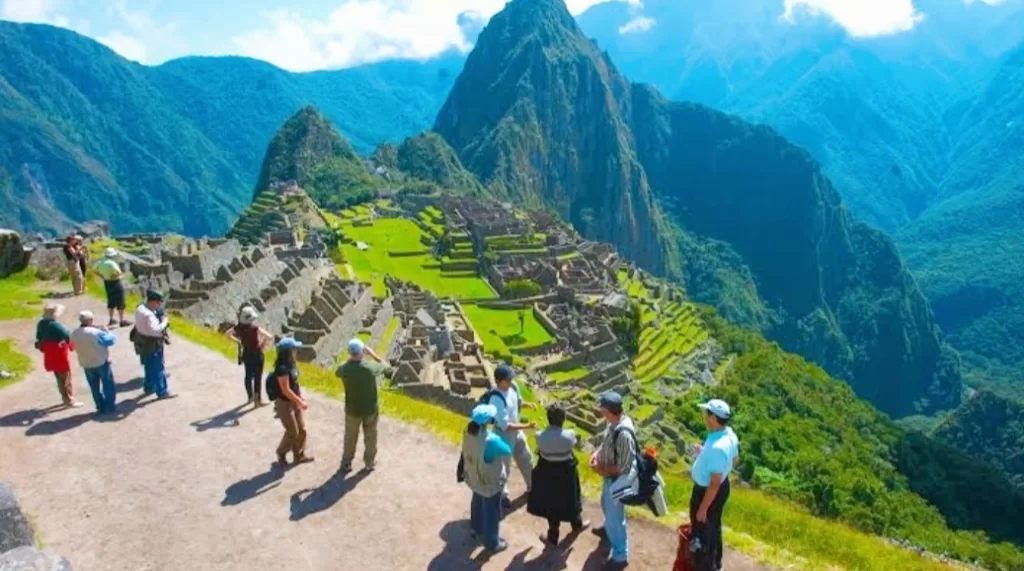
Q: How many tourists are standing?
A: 14